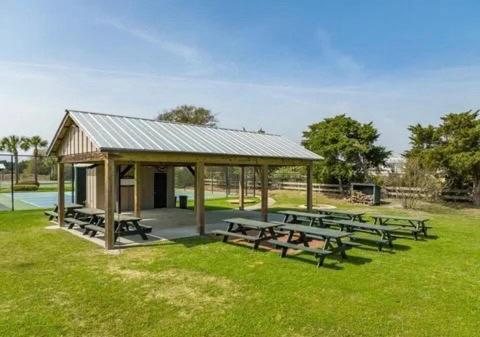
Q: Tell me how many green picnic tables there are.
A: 9